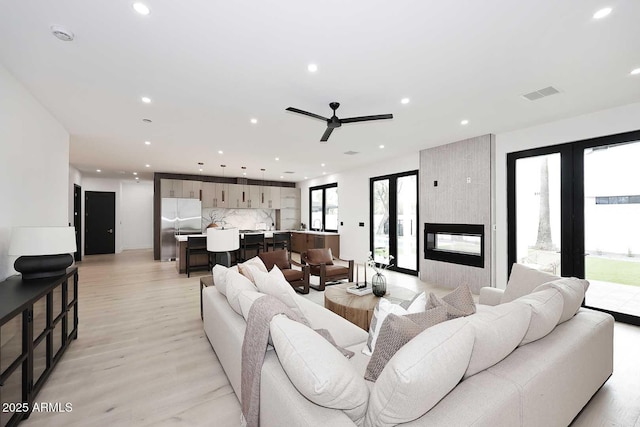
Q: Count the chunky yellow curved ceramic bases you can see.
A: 0